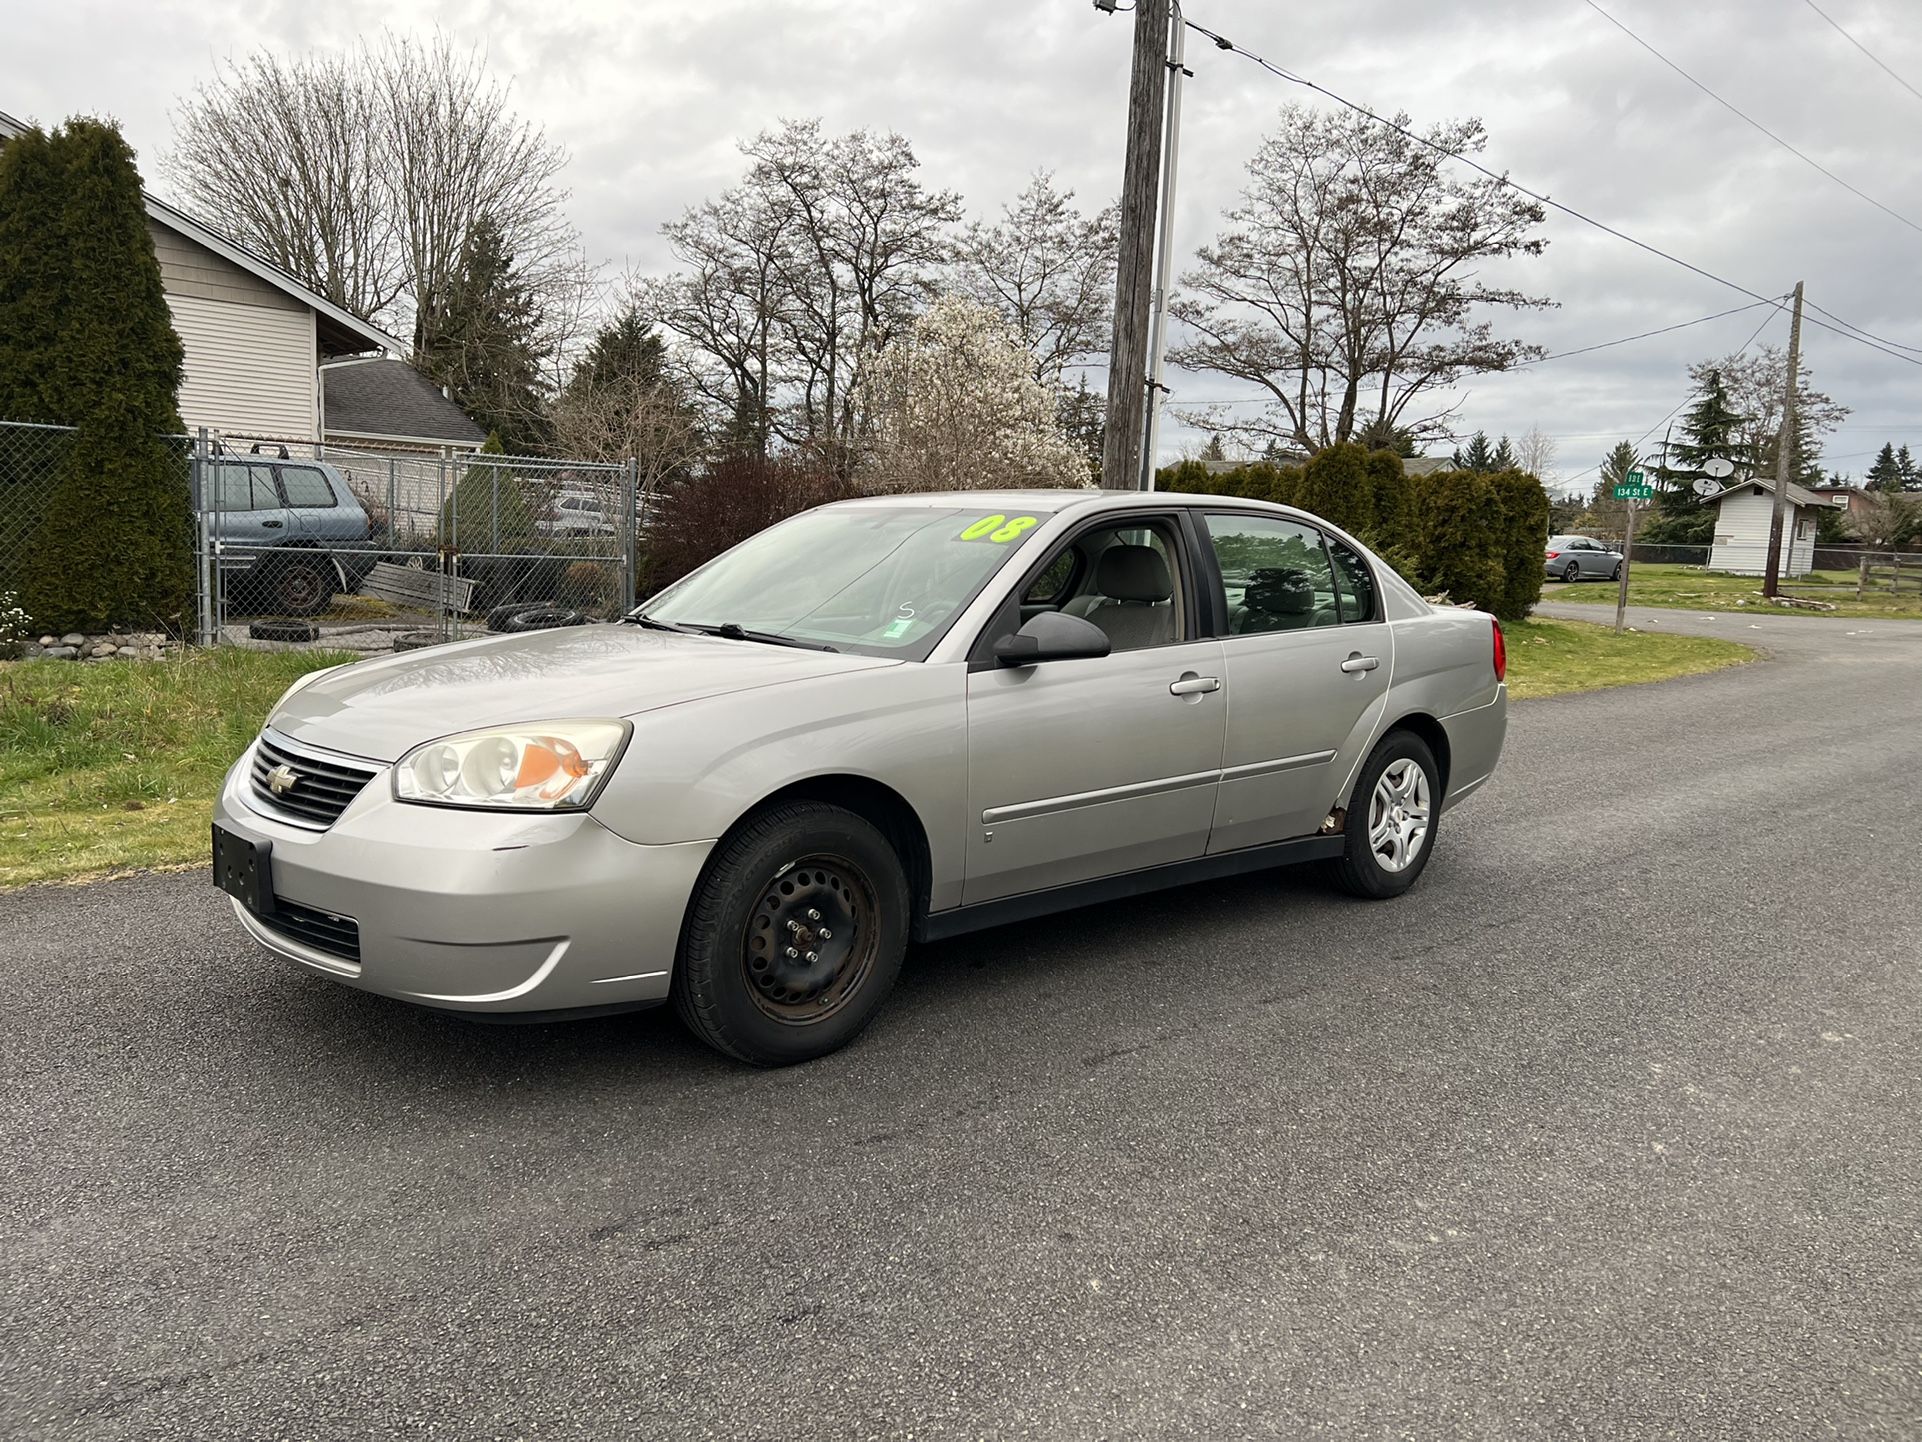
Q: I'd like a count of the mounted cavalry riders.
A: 0